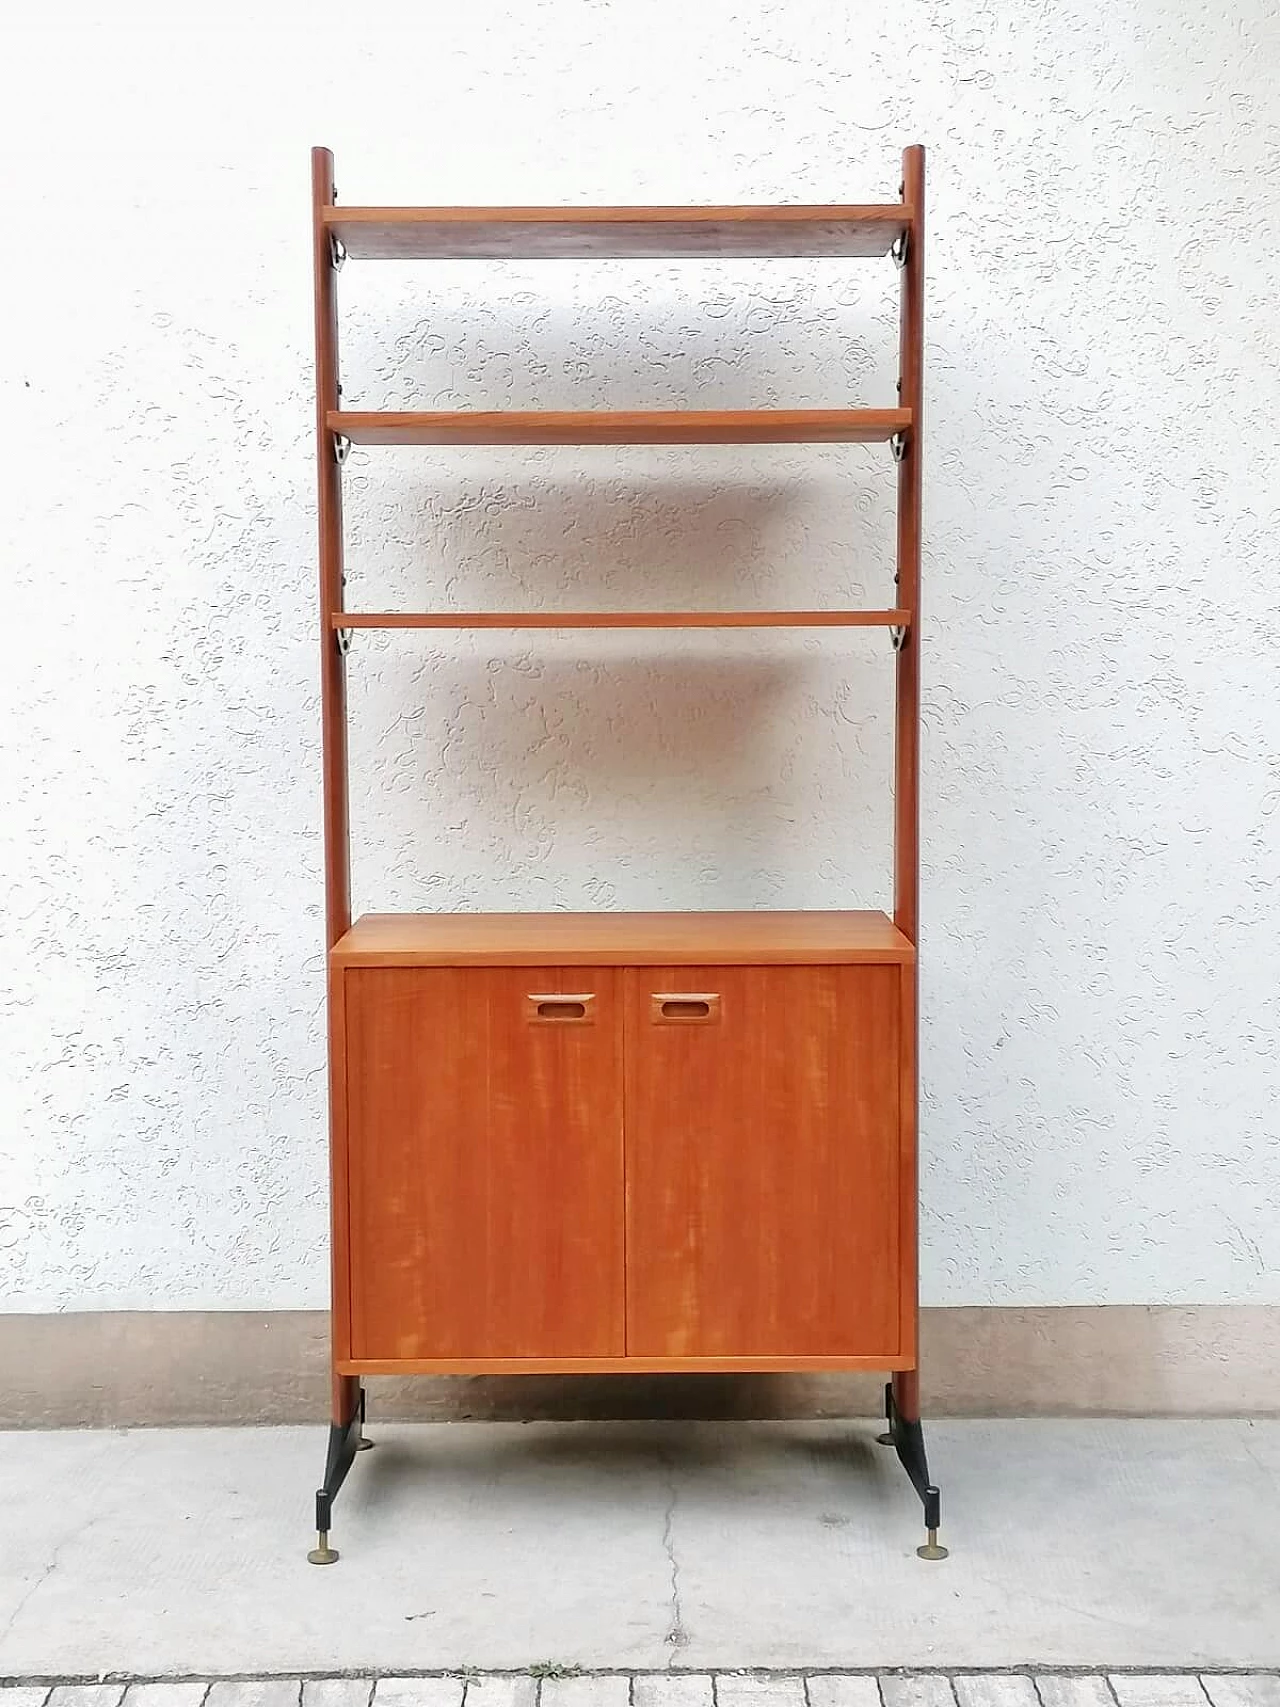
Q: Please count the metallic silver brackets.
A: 6